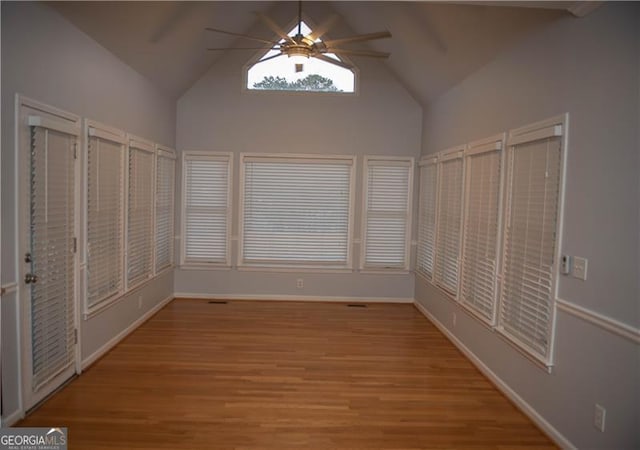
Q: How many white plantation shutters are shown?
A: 11